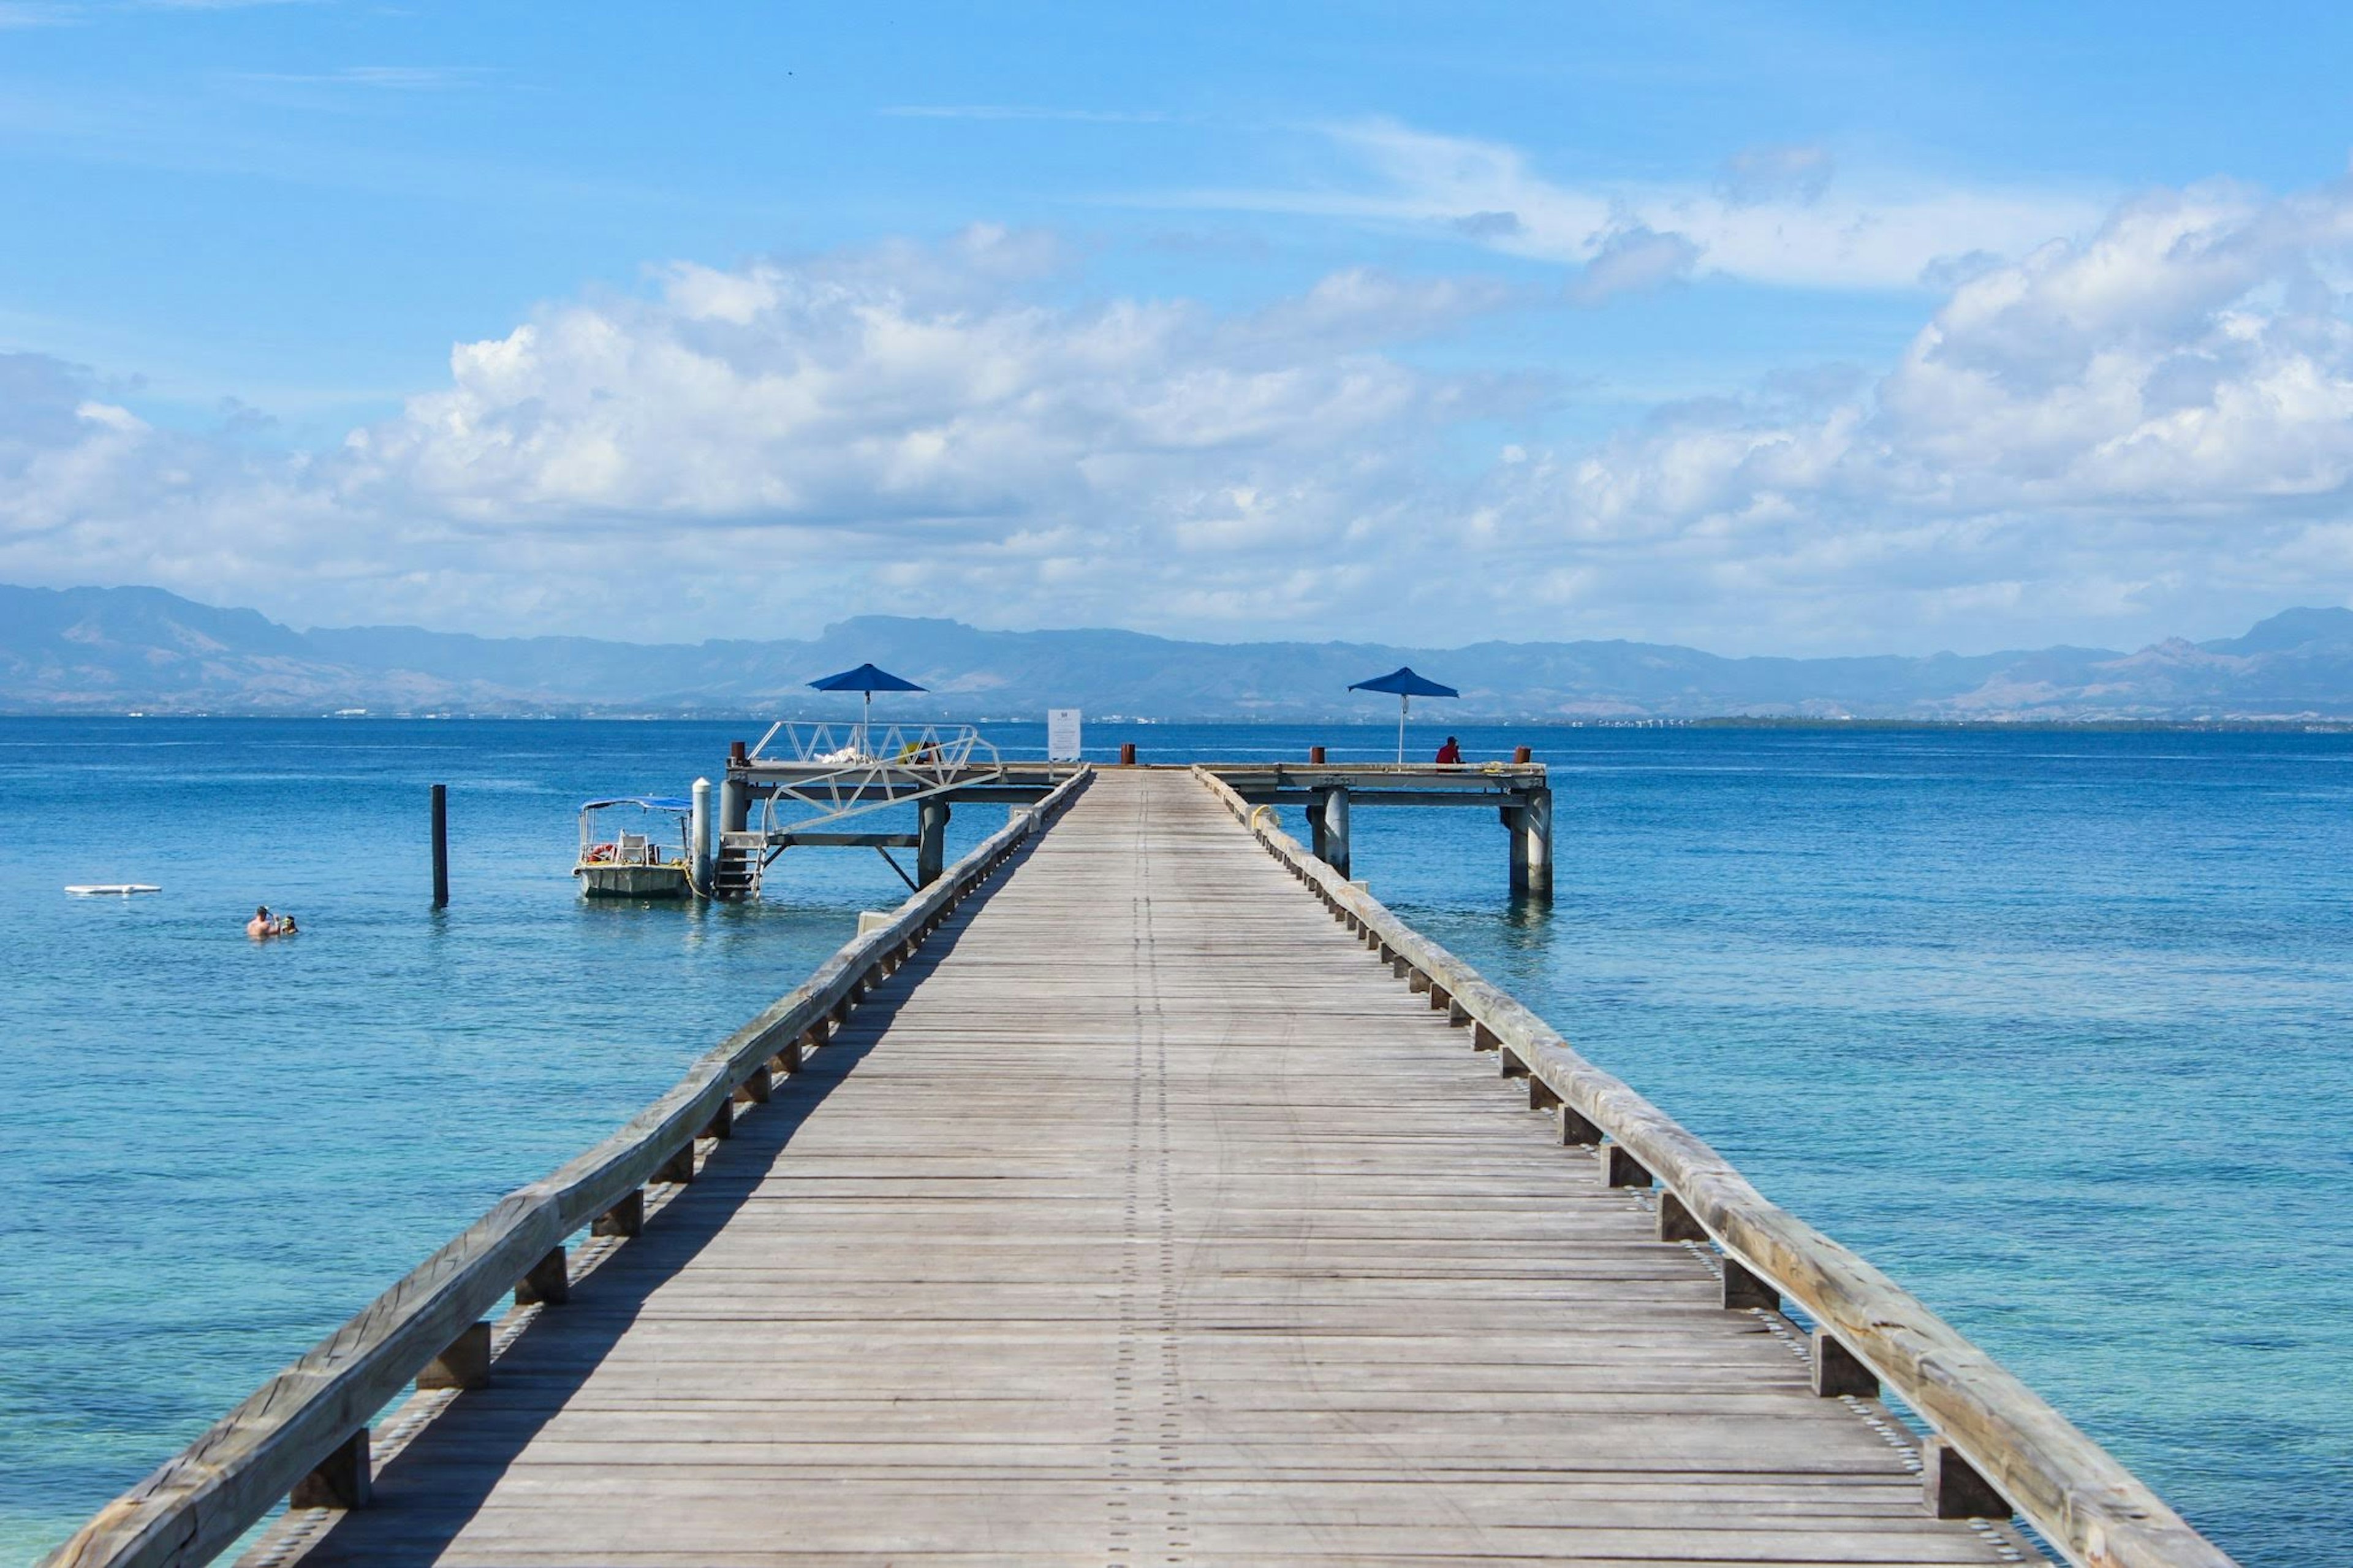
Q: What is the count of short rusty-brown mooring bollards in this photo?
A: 4